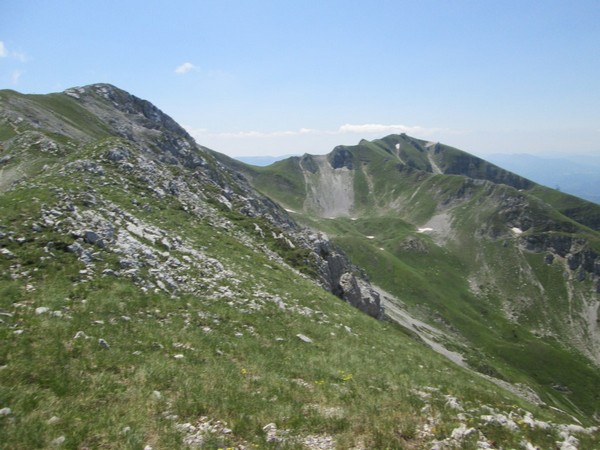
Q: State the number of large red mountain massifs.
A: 0